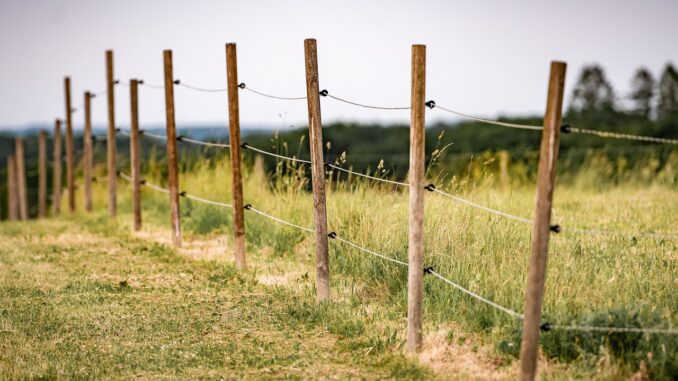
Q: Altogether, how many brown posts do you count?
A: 13